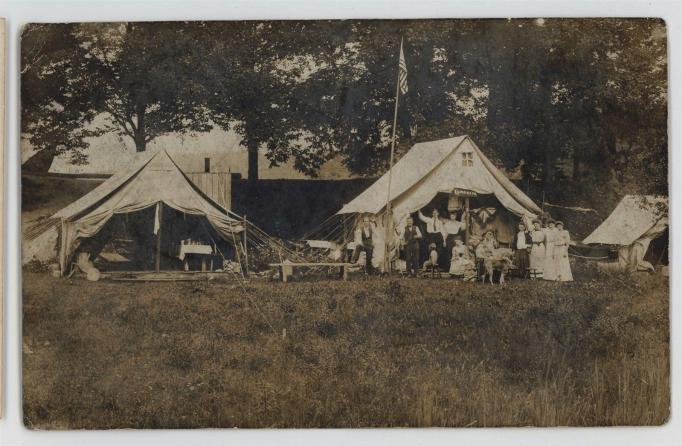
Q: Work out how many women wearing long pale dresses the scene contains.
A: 3